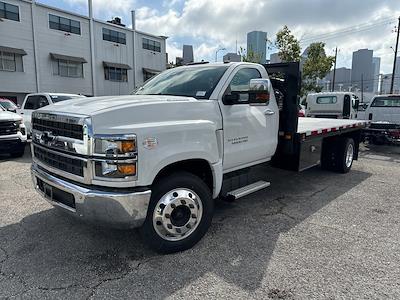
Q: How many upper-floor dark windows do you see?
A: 4